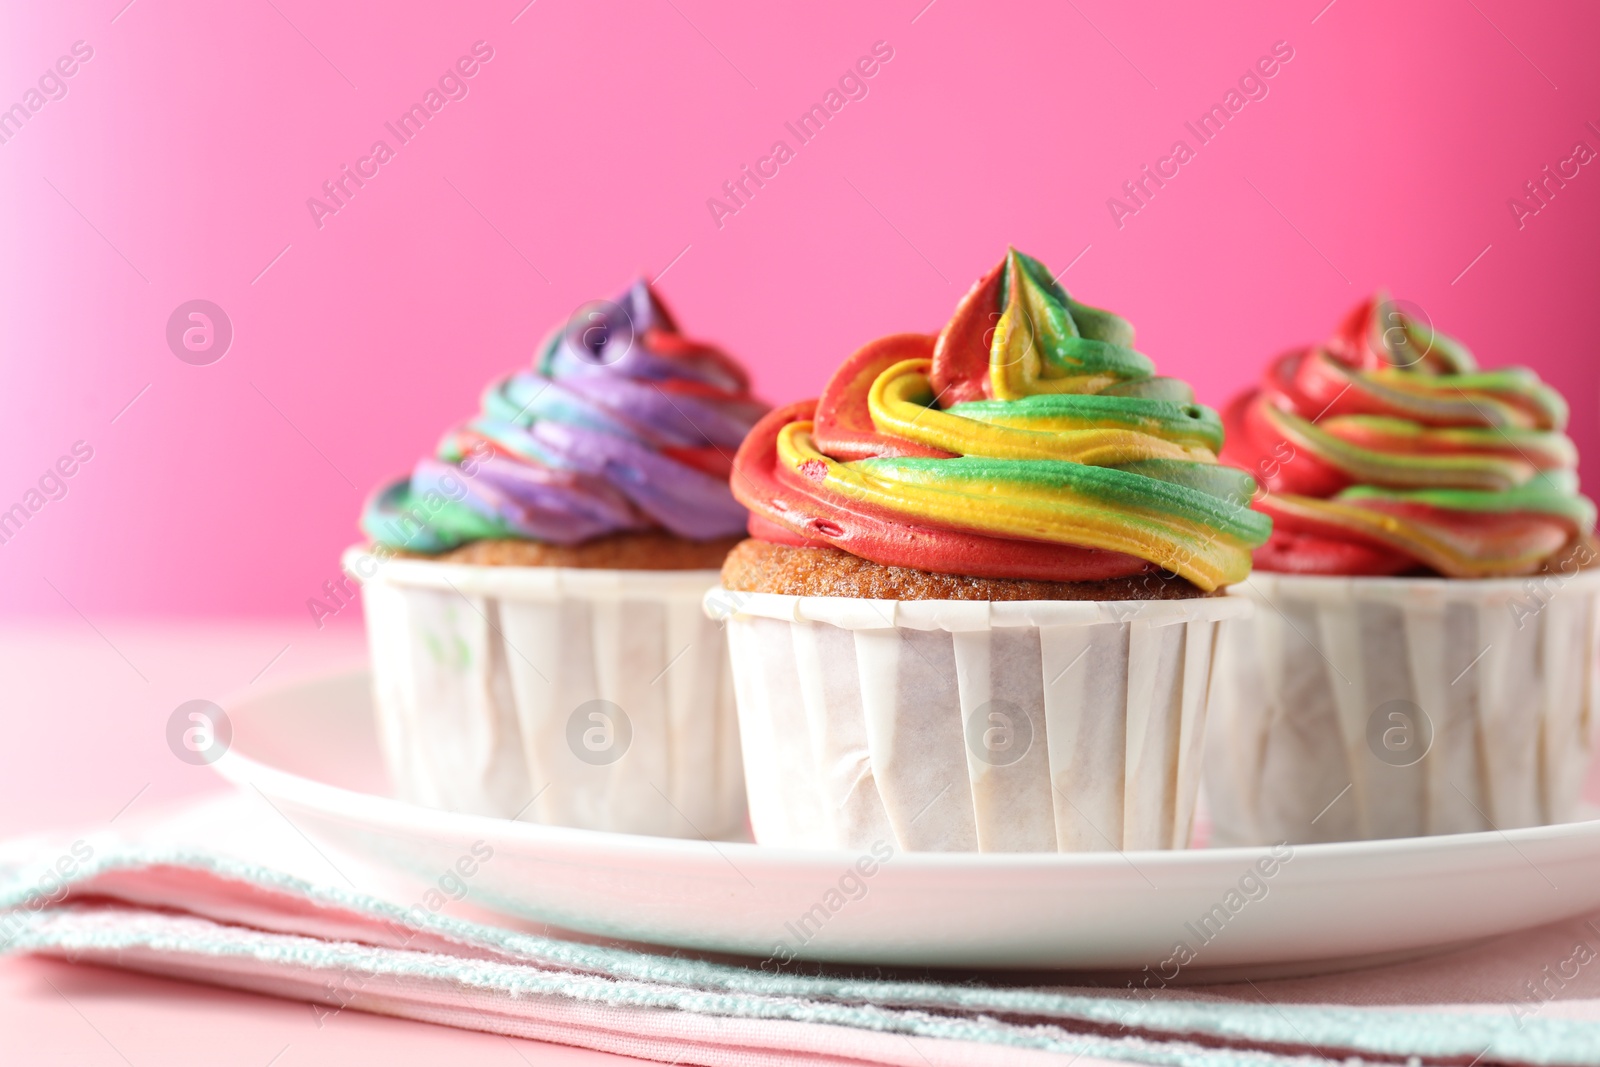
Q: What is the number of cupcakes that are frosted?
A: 3